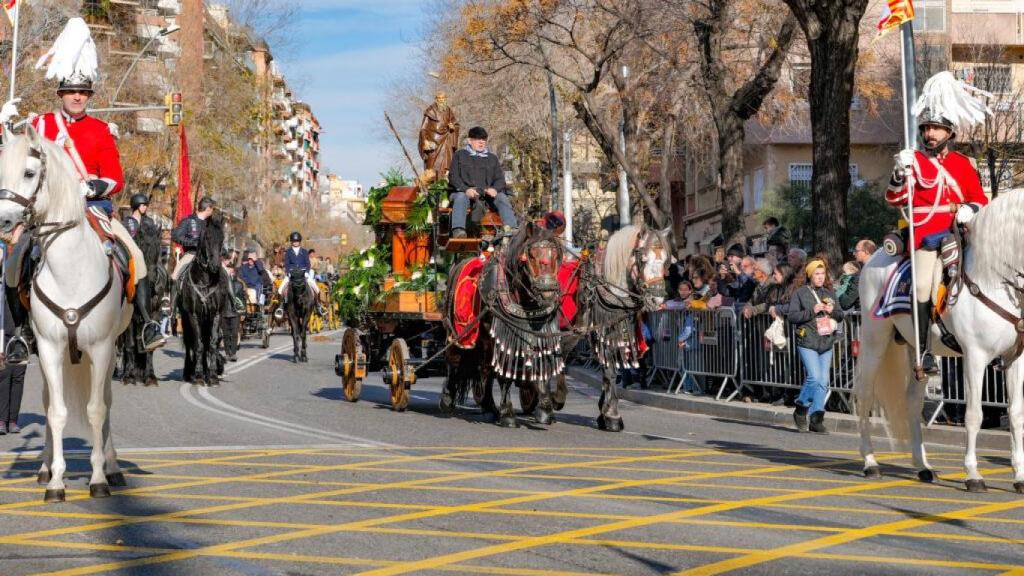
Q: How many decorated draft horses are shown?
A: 2